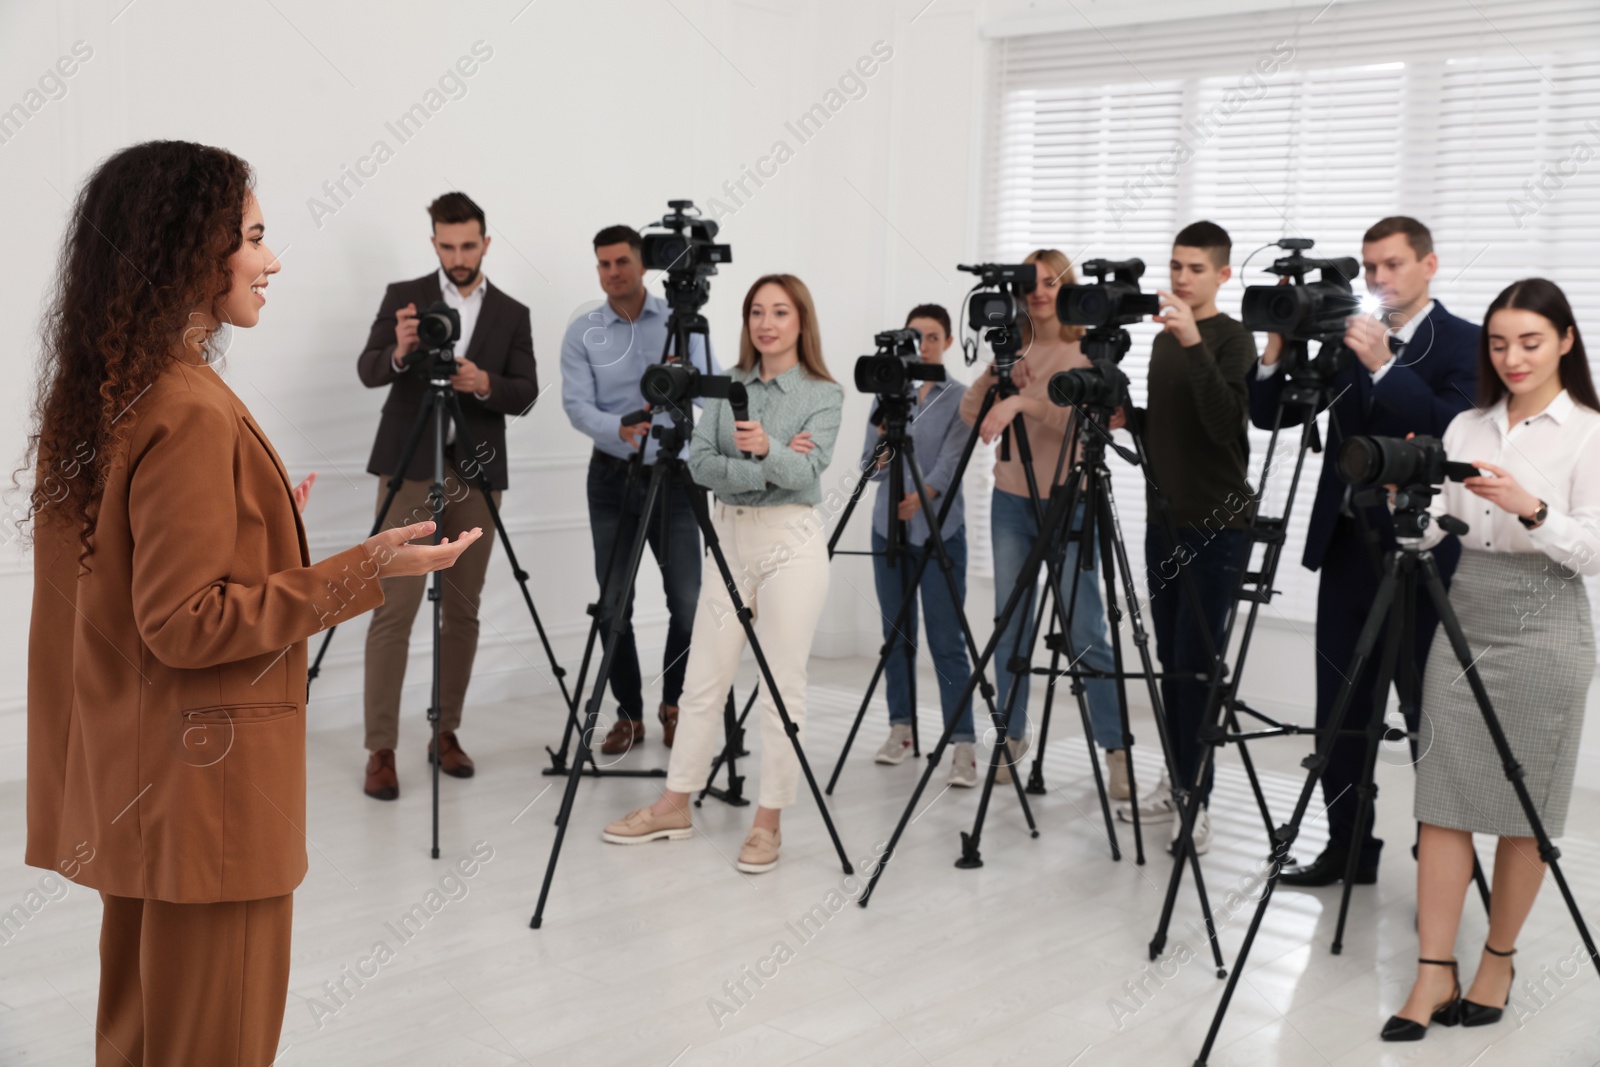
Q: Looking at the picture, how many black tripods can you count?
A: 9